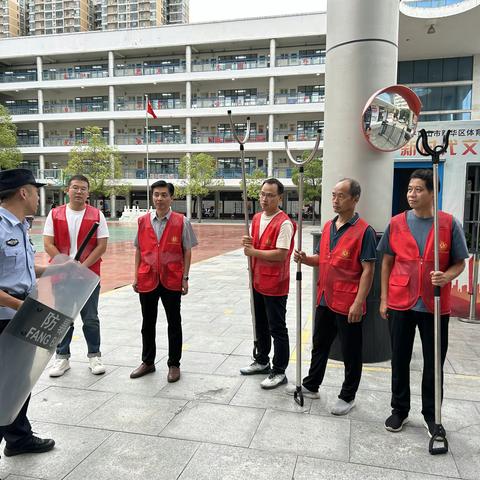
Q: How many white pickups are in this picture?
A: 0